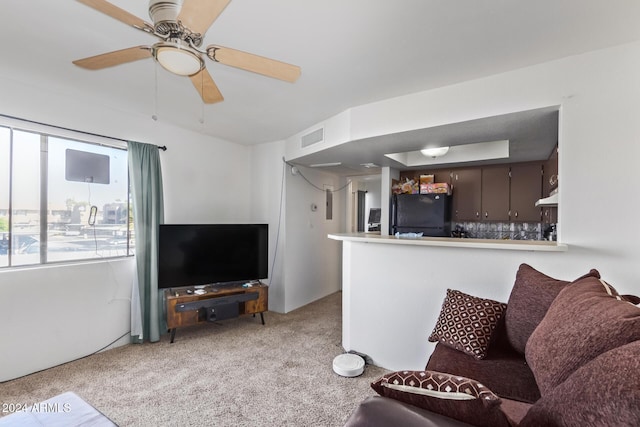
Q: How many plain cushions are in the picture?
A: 3